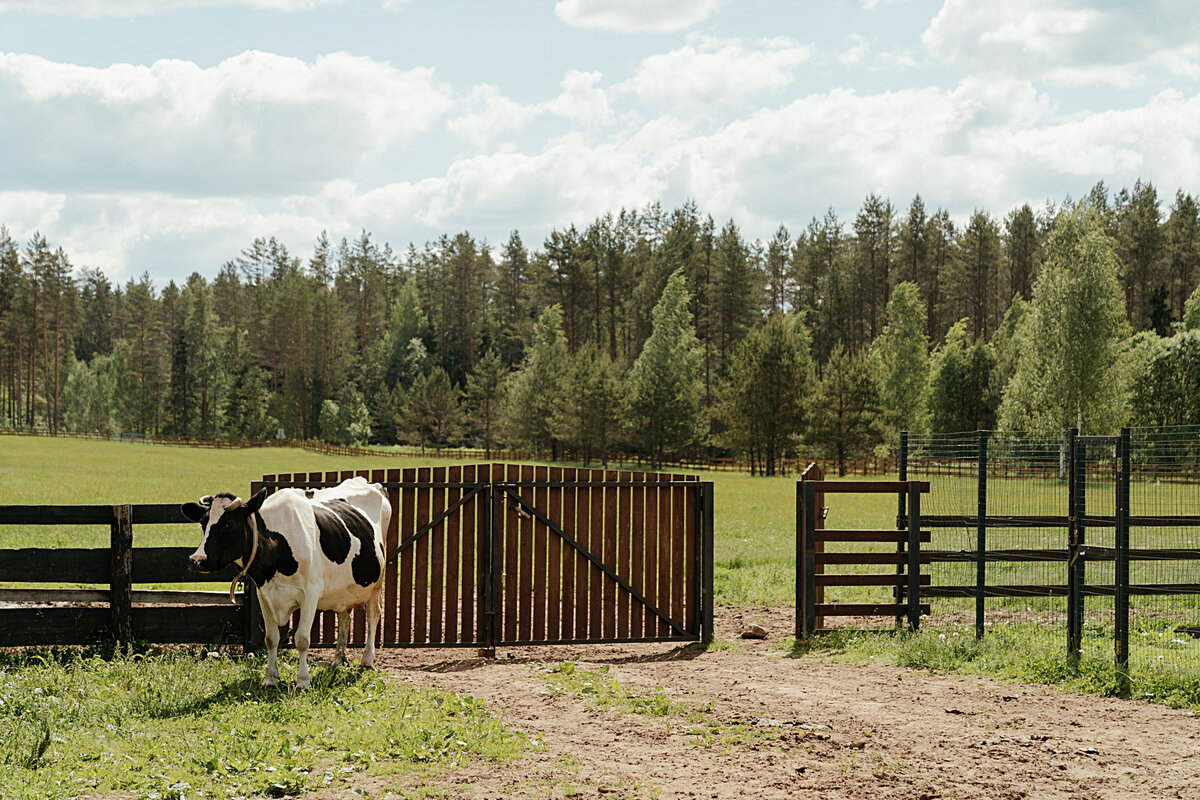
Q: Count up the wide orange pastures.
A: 0